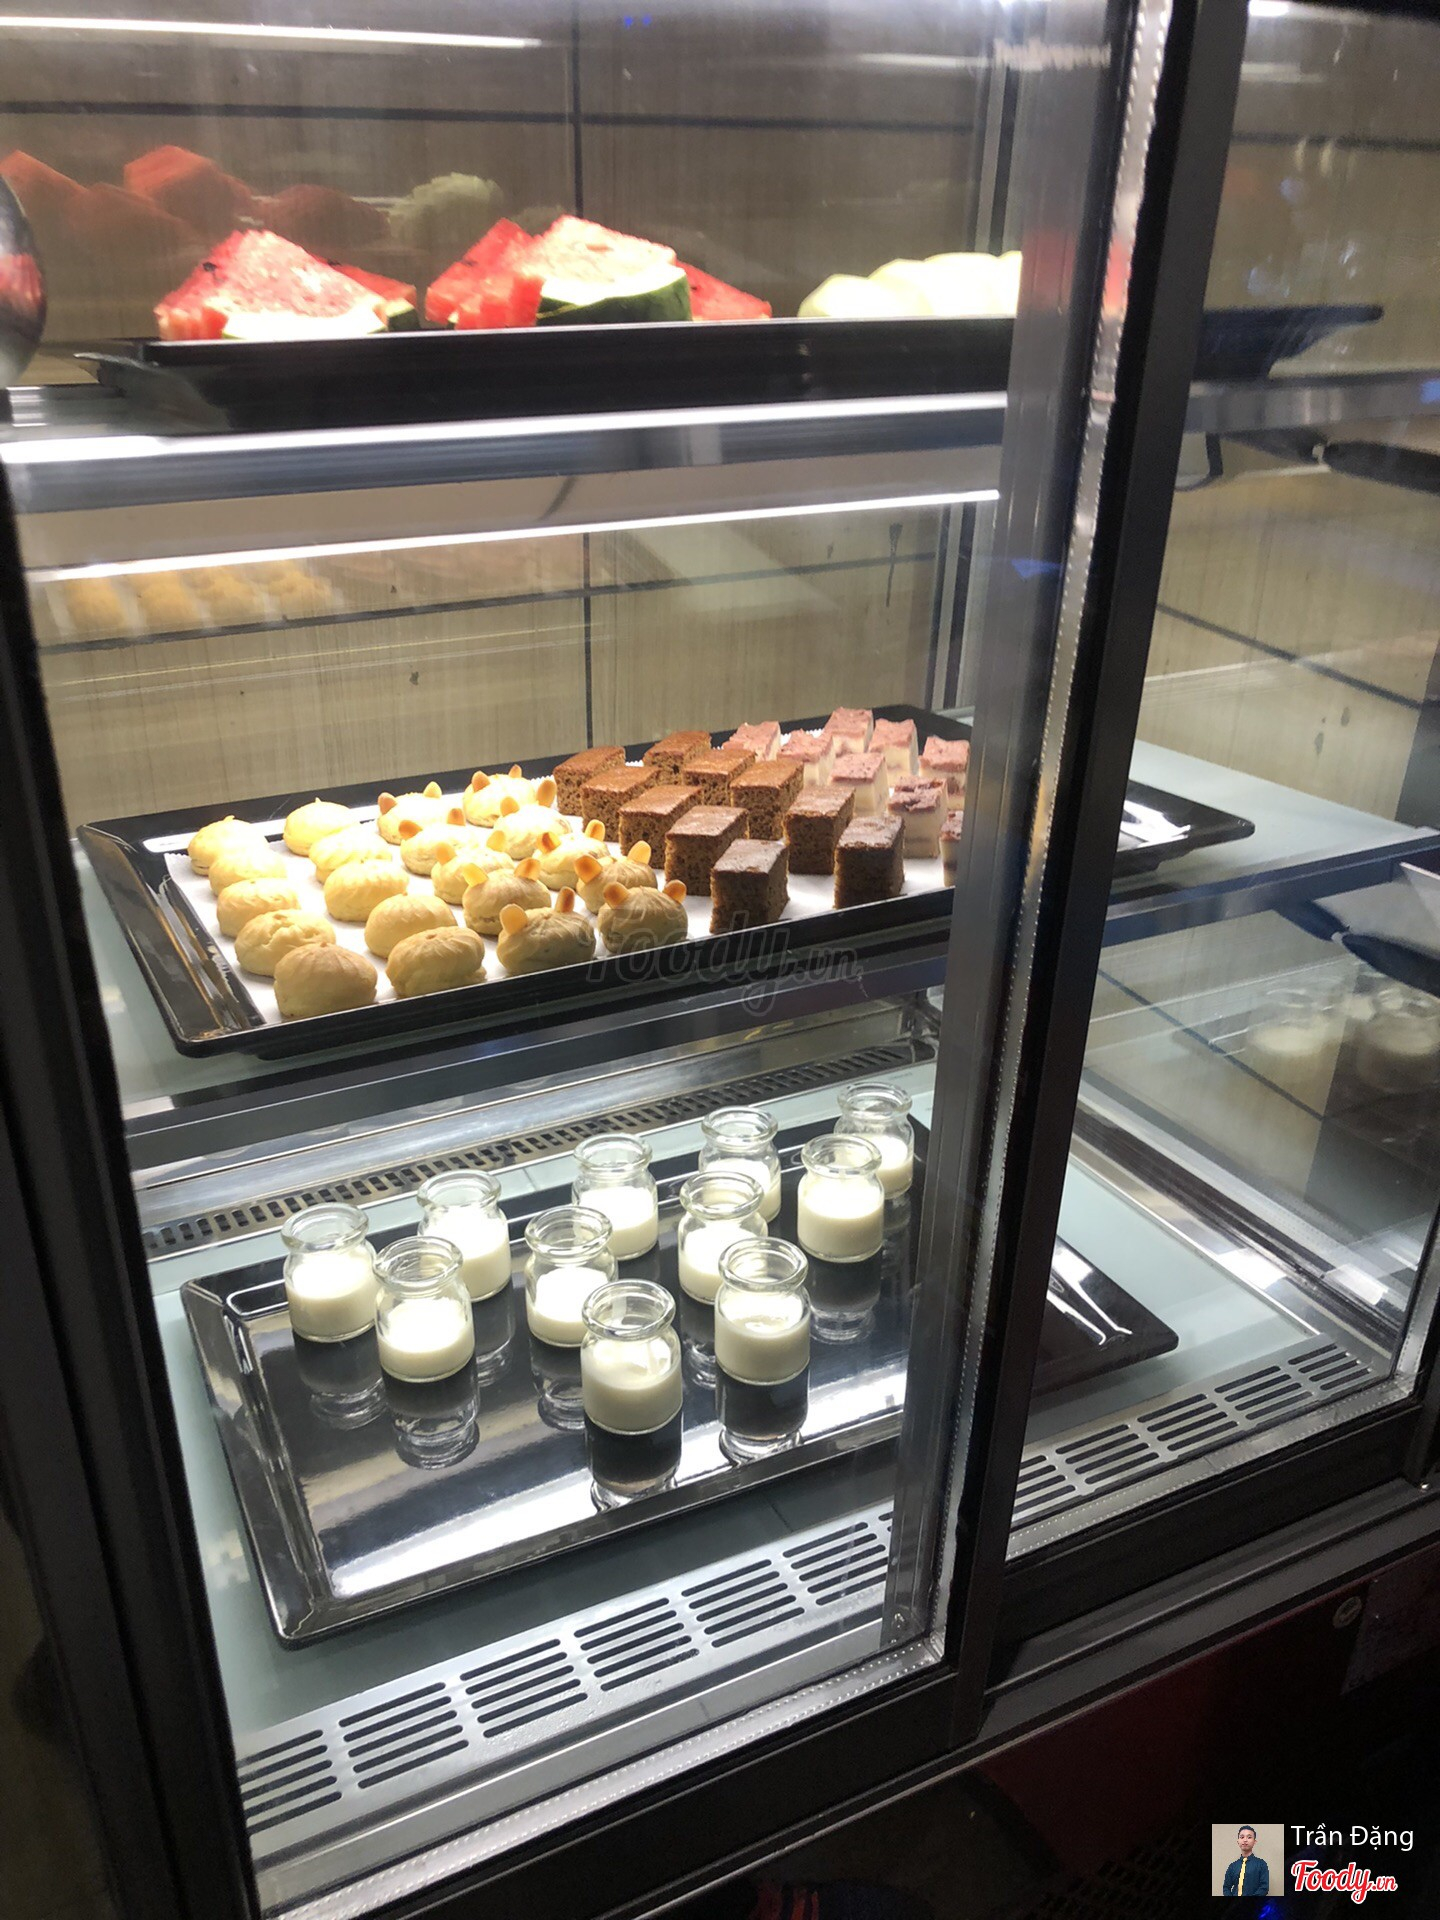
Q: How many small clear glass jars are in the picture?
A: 11